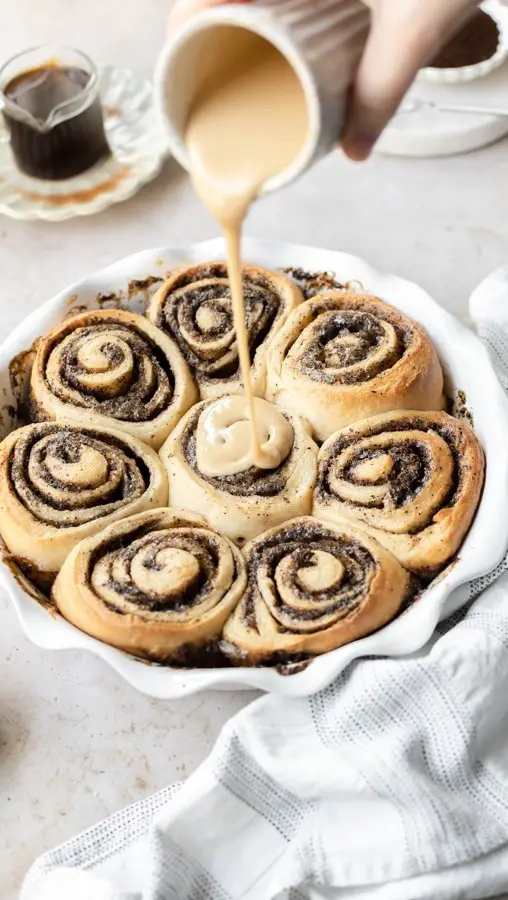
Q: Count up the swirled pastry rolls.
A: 8